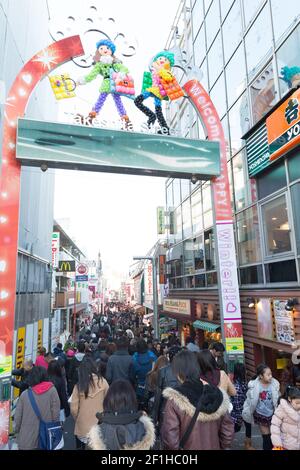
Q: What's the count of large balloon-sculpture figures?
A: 2